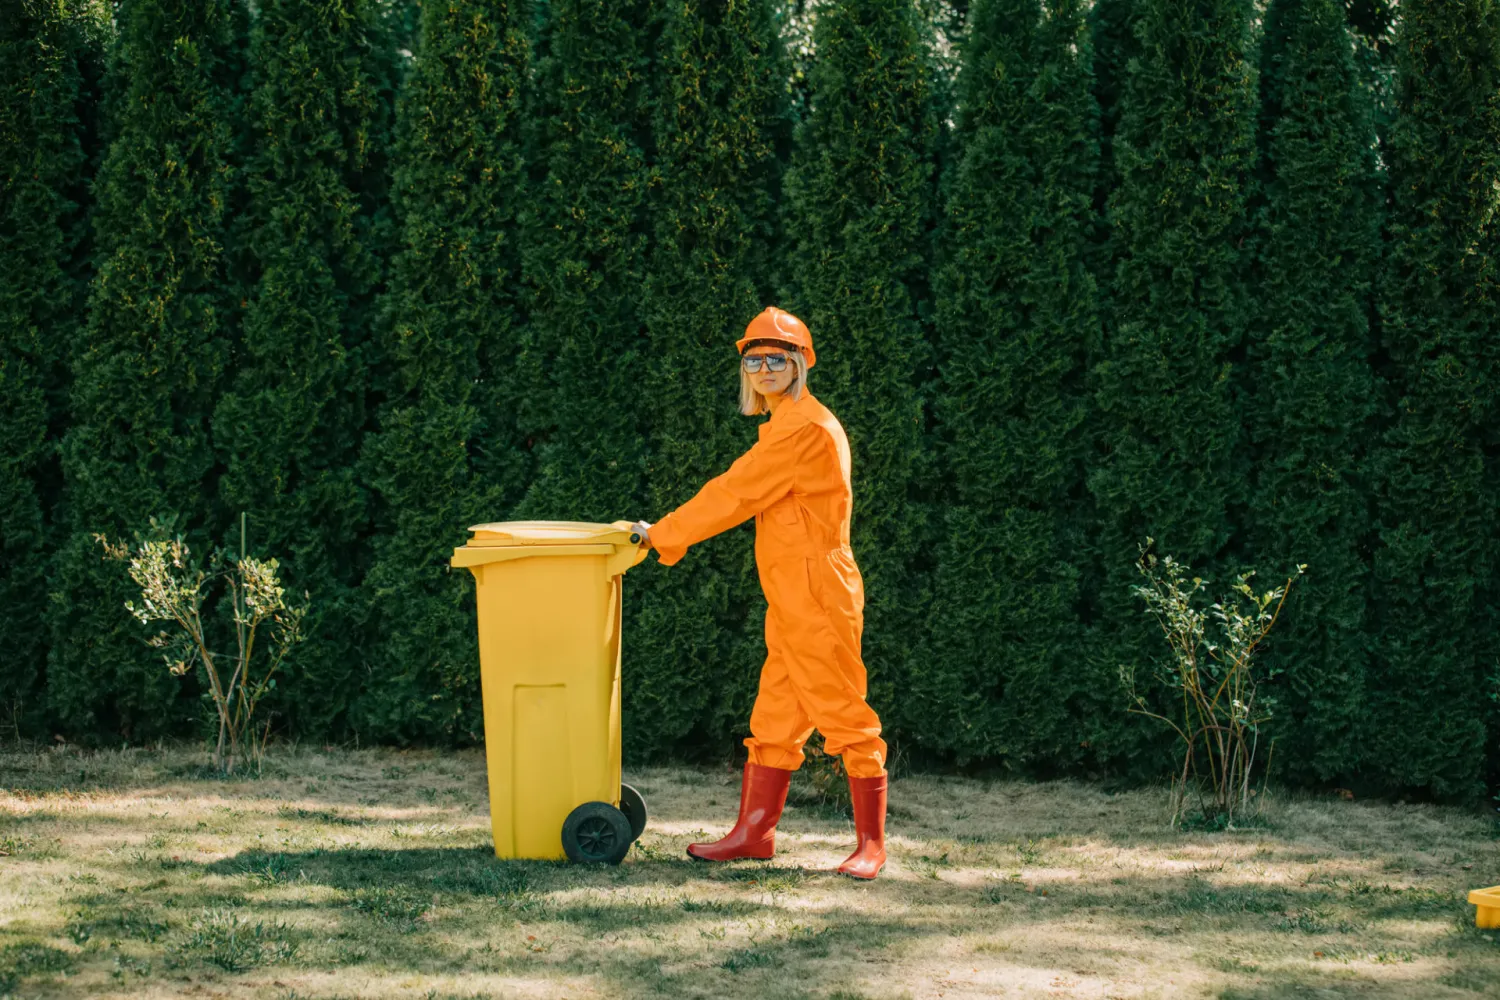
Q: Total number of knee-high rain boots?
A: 2